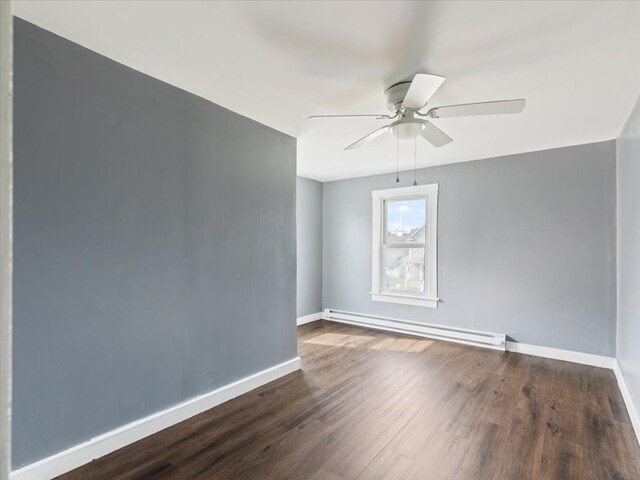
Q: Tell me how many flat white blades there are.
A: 5